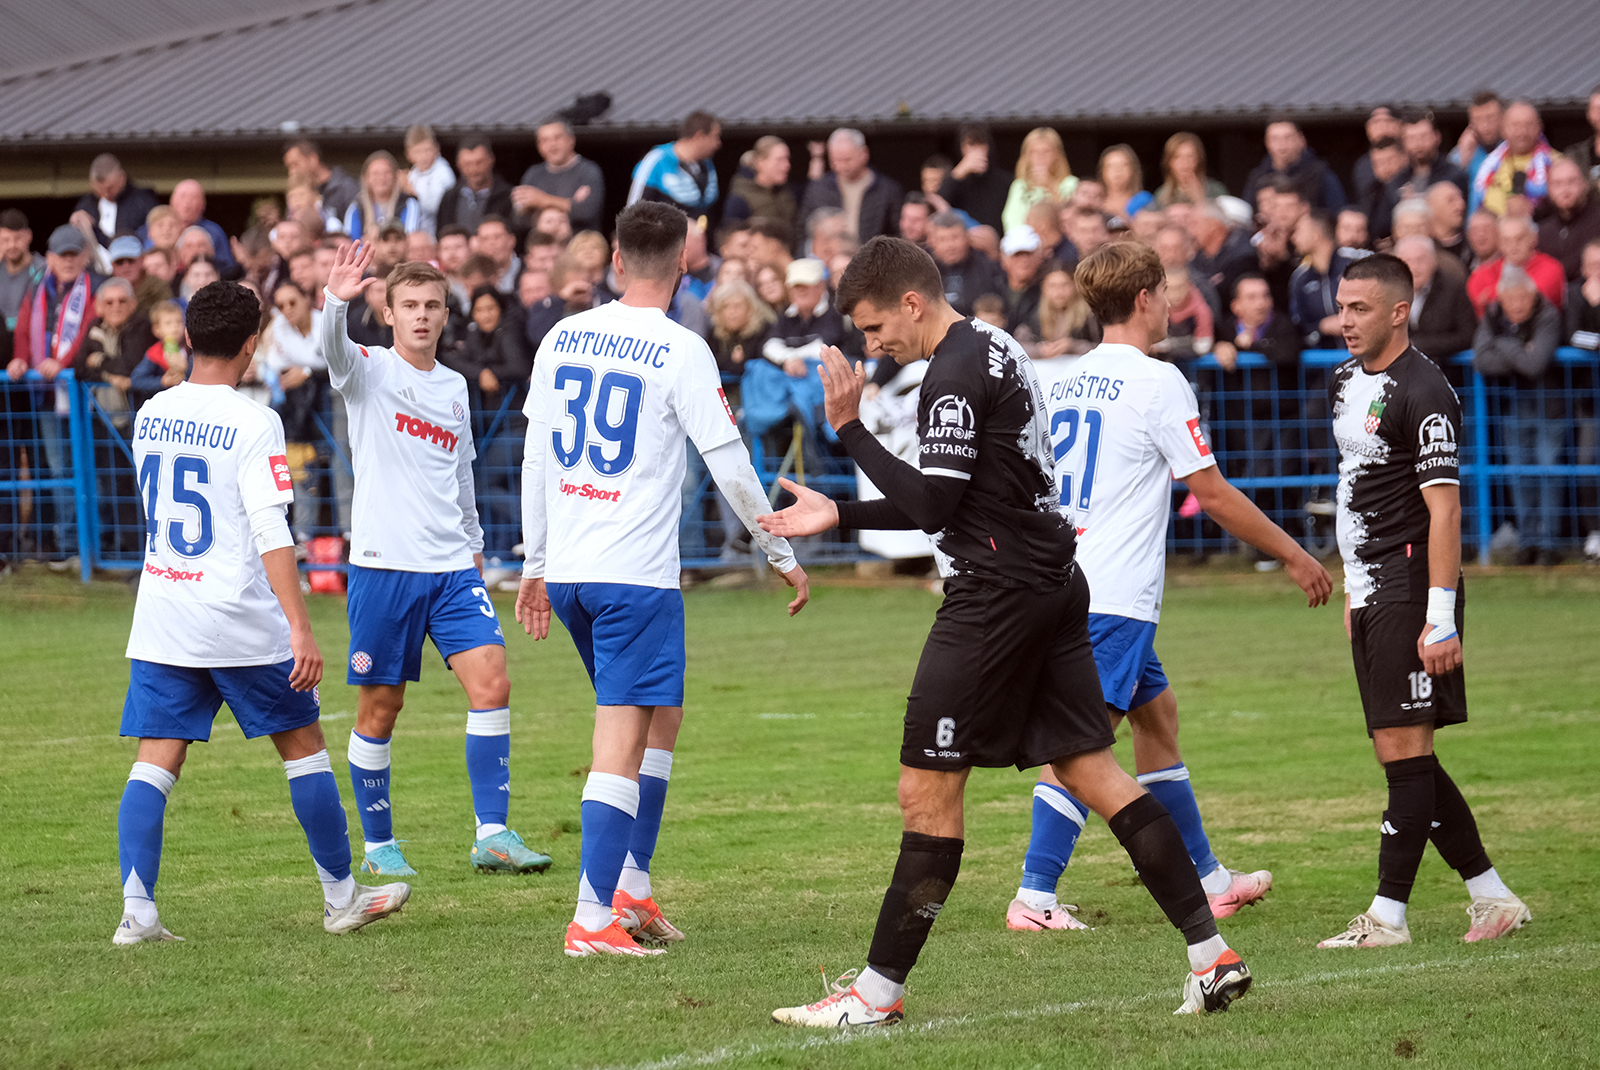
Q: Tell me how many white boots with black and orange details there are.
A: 2